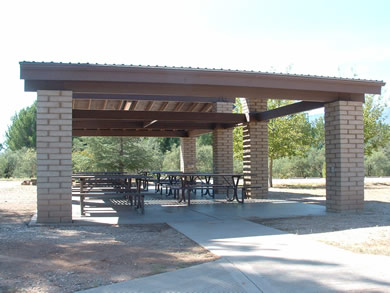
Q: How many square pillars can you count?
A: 5